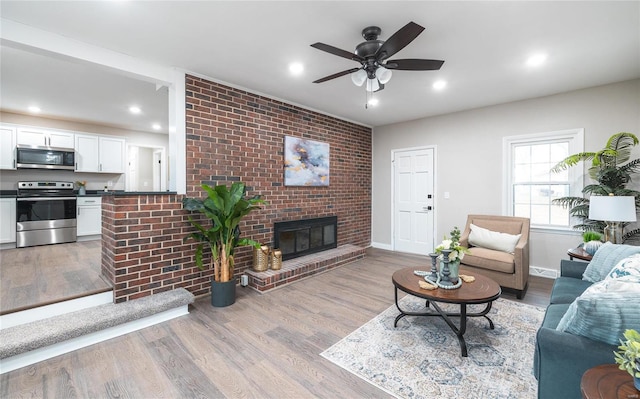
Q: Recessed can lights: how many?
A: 7